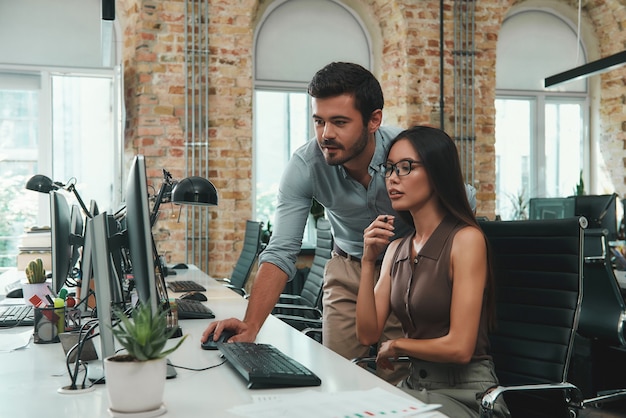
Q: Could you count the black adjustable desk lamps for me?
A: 2